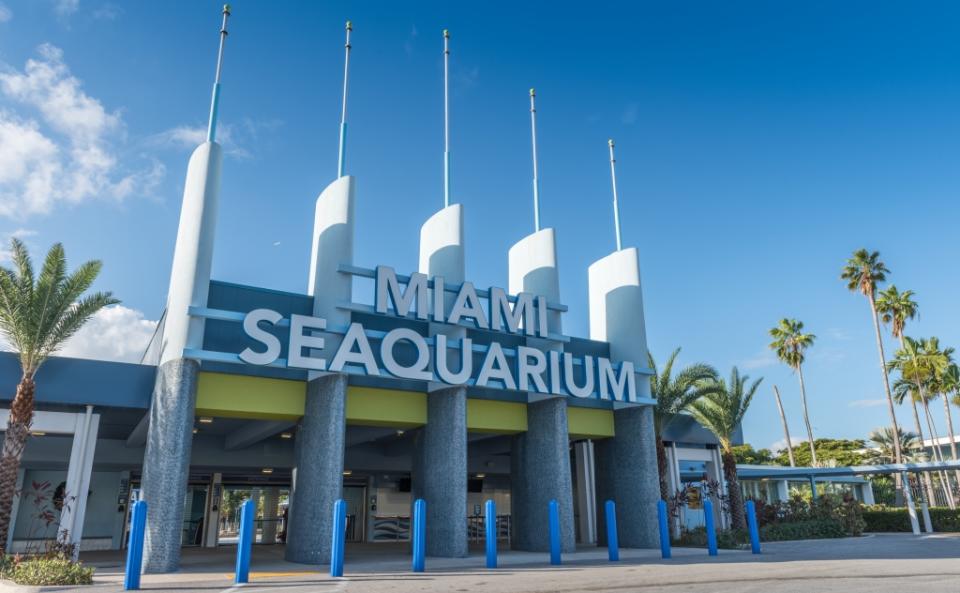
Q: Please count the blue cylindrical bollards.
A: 10